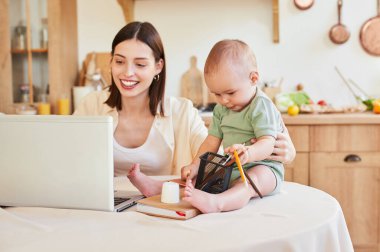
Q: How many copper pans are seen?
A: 3